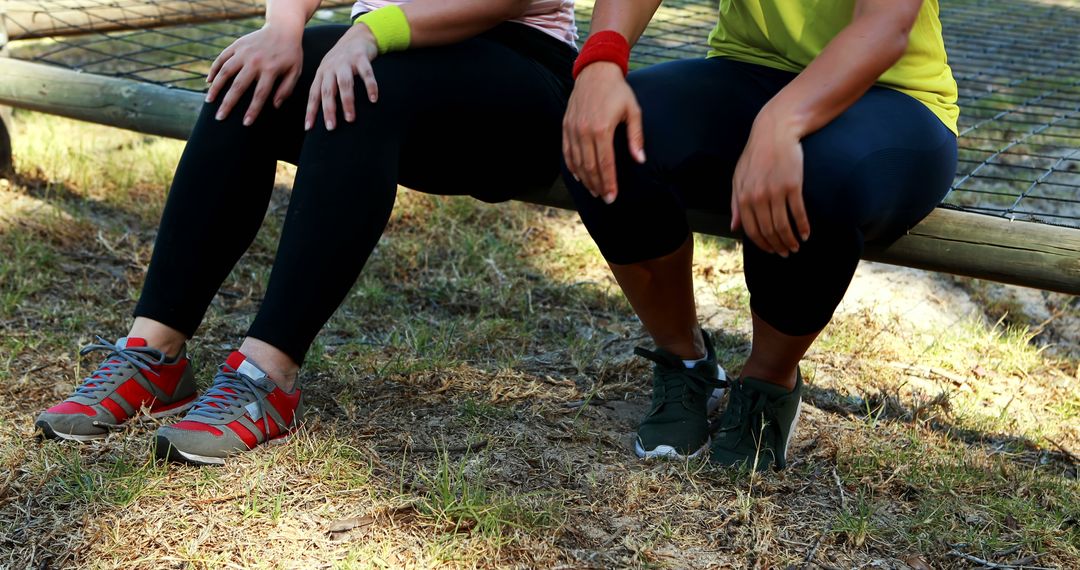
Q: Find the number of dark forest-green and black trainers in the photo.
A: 2